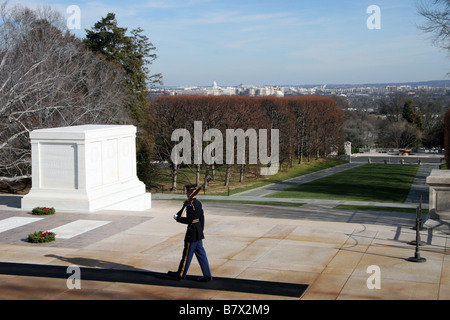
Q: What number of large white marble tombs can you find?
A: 1